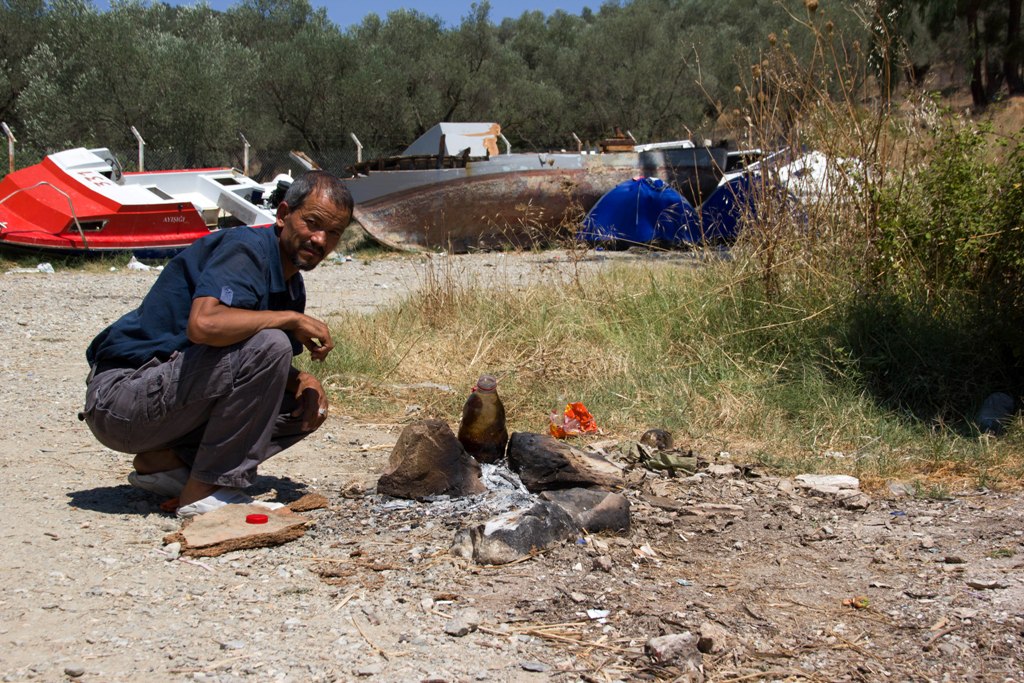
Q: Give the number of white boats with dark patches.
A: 1